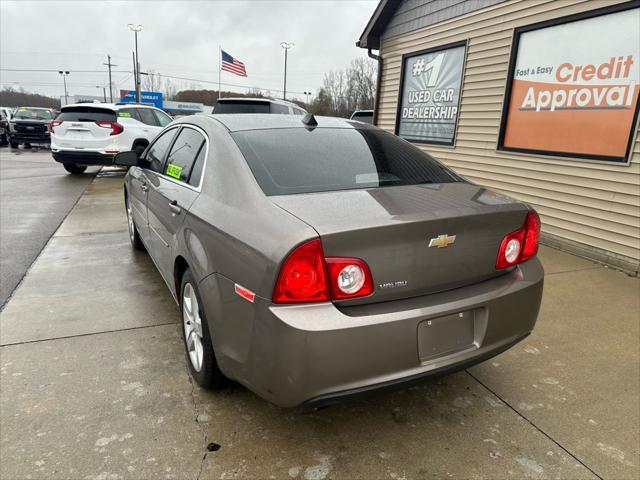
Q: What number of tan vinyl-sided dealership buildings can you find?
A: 1